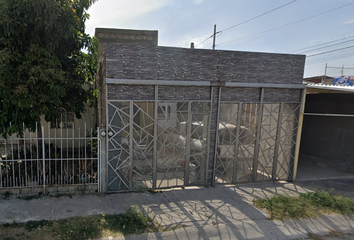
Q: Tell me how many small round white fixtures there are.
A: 2